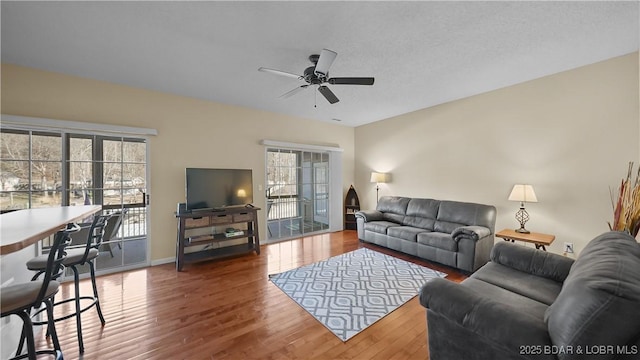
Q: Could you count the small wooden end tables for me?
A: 1